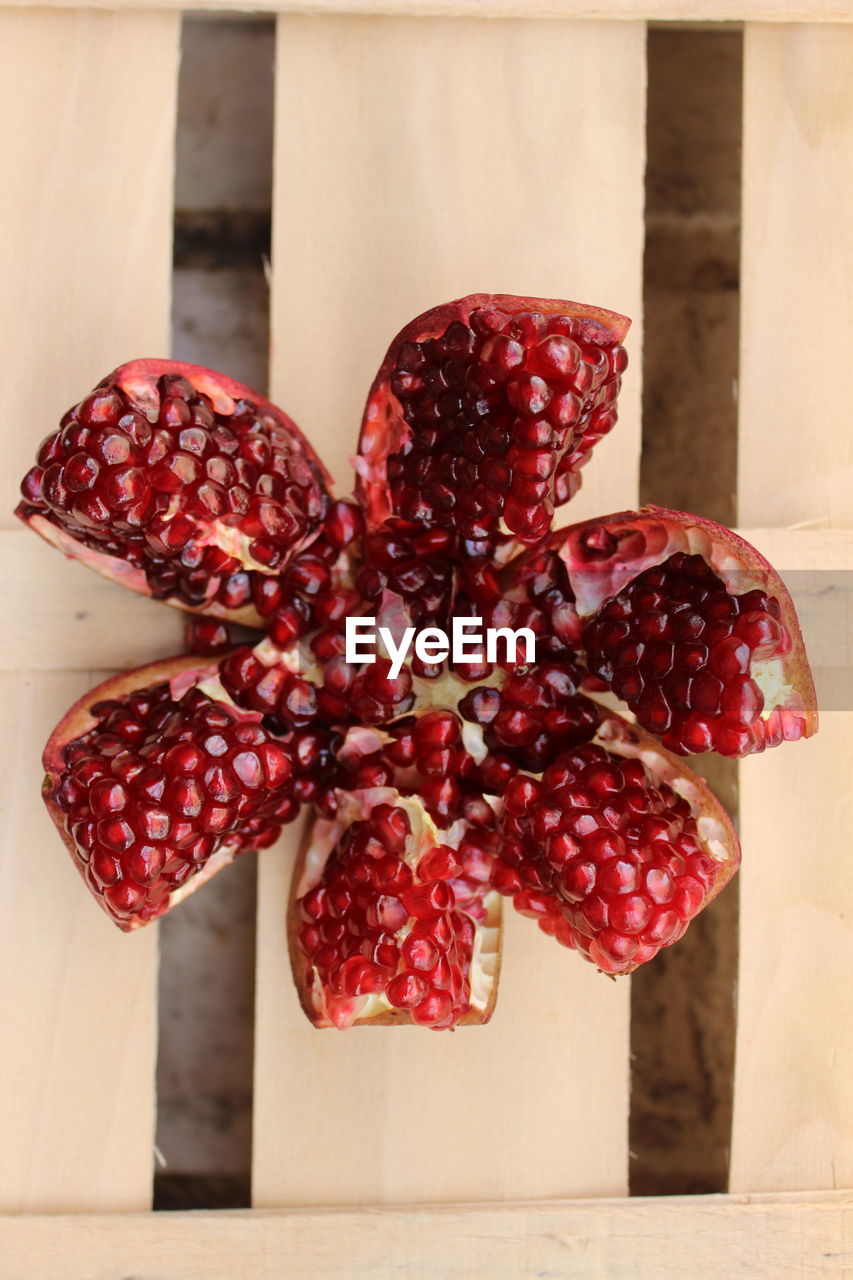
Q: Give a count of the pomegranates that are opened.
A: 1